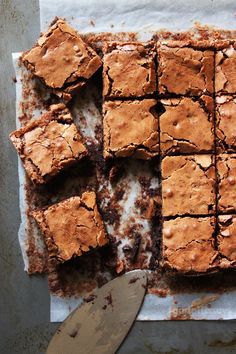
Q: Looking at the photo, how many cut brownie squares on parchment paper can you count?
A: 13